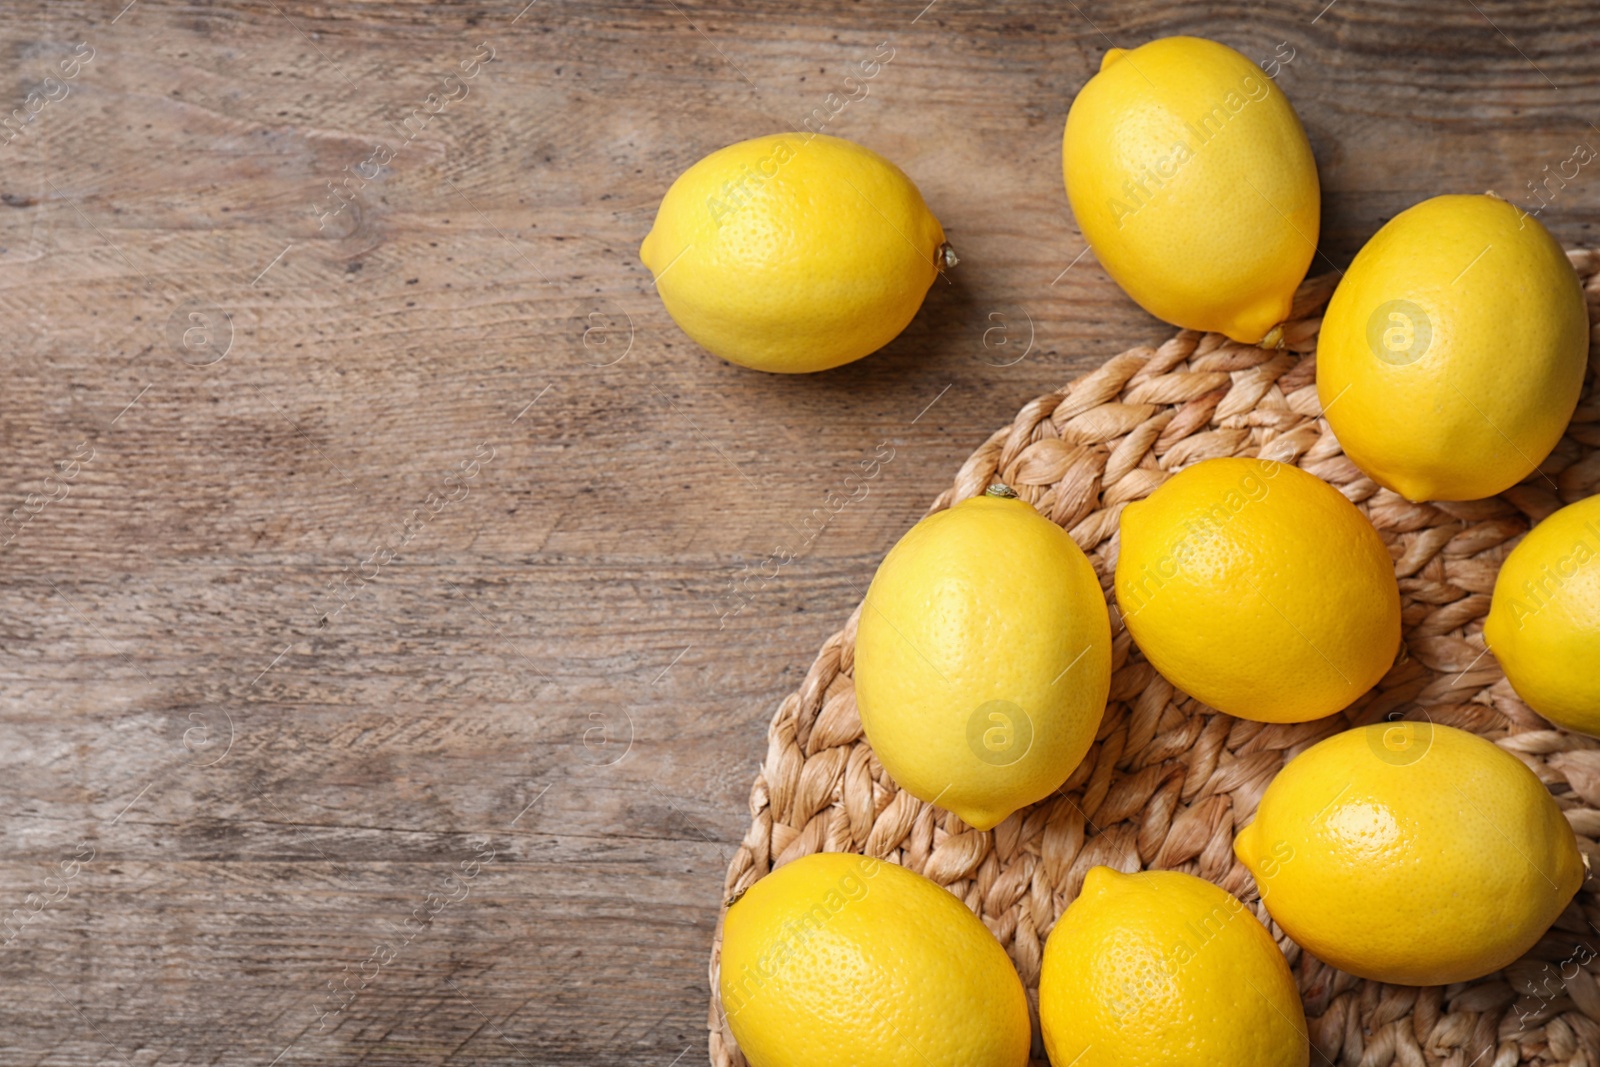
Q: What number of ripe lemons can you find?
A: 9